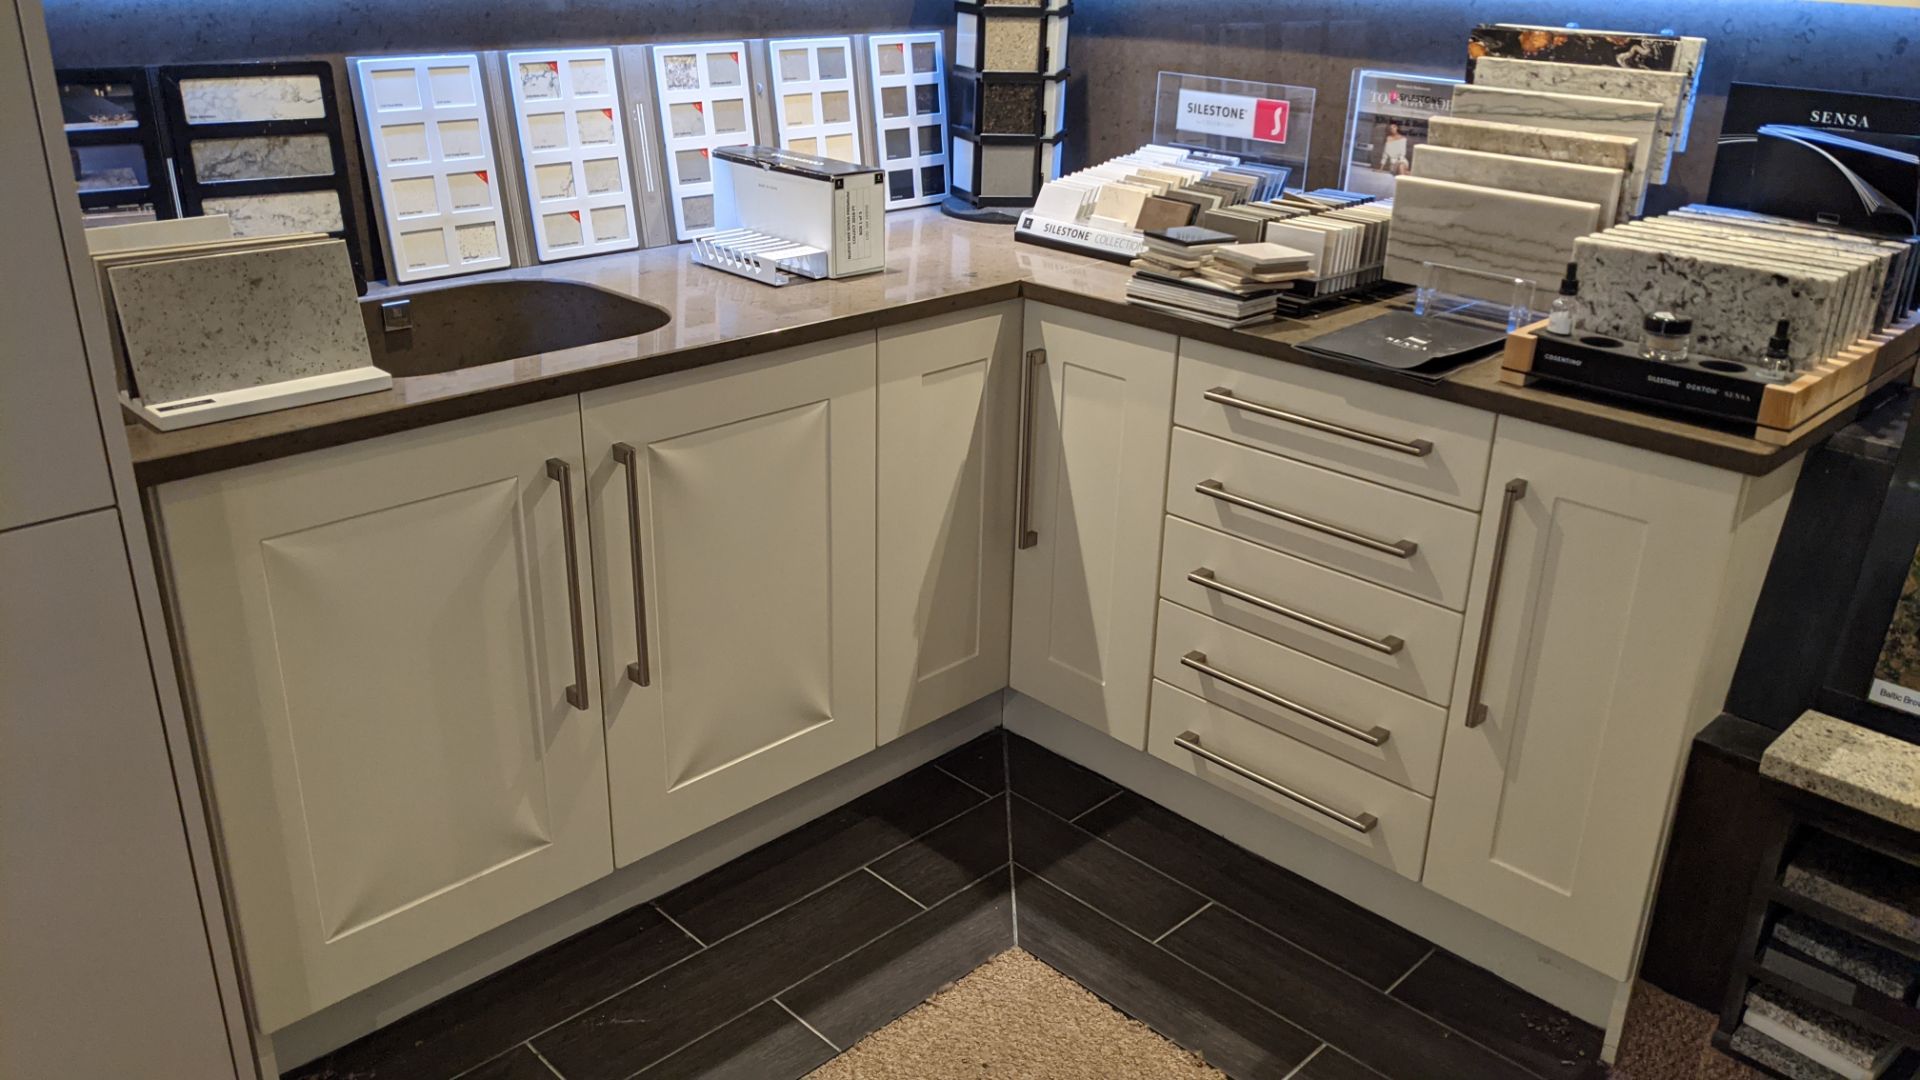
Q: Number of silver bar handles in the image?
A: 9